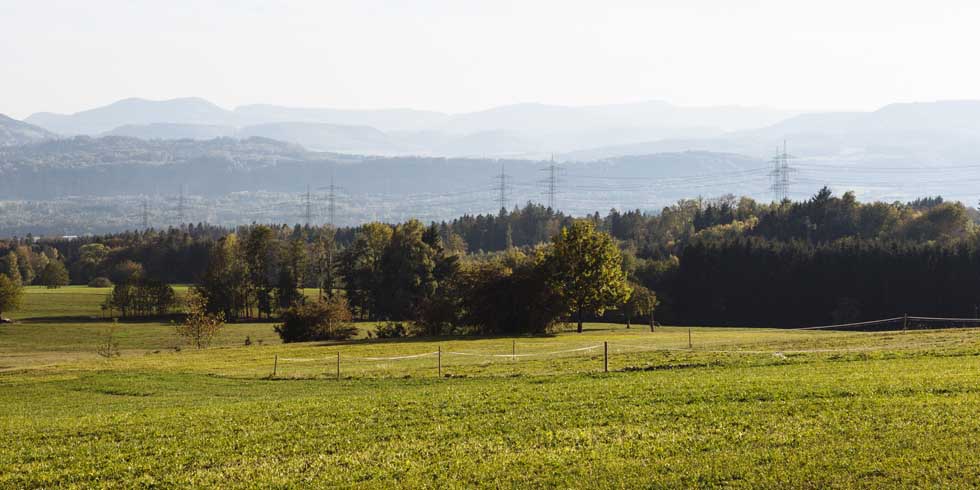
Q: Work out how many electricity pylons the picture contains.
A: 8